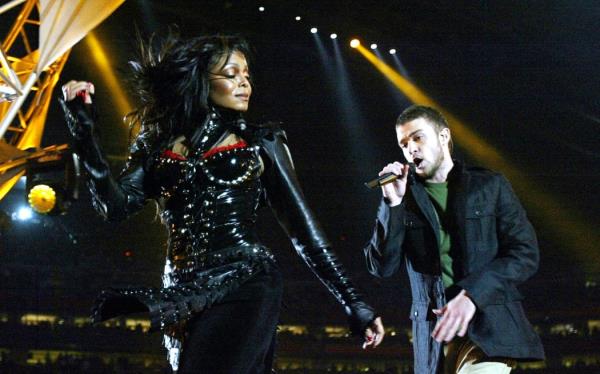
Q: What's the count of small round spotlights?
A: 7